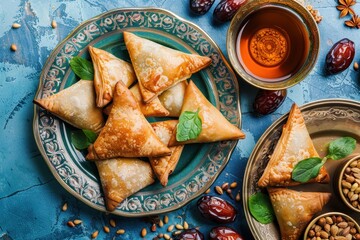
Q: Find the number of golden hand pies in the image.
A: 11